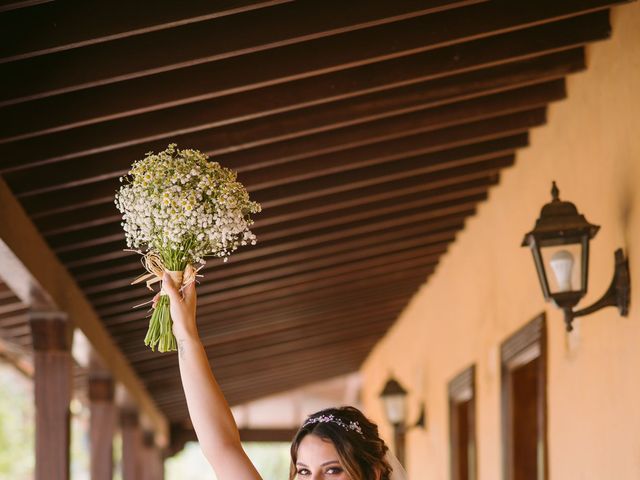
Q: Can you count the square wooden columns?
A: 4